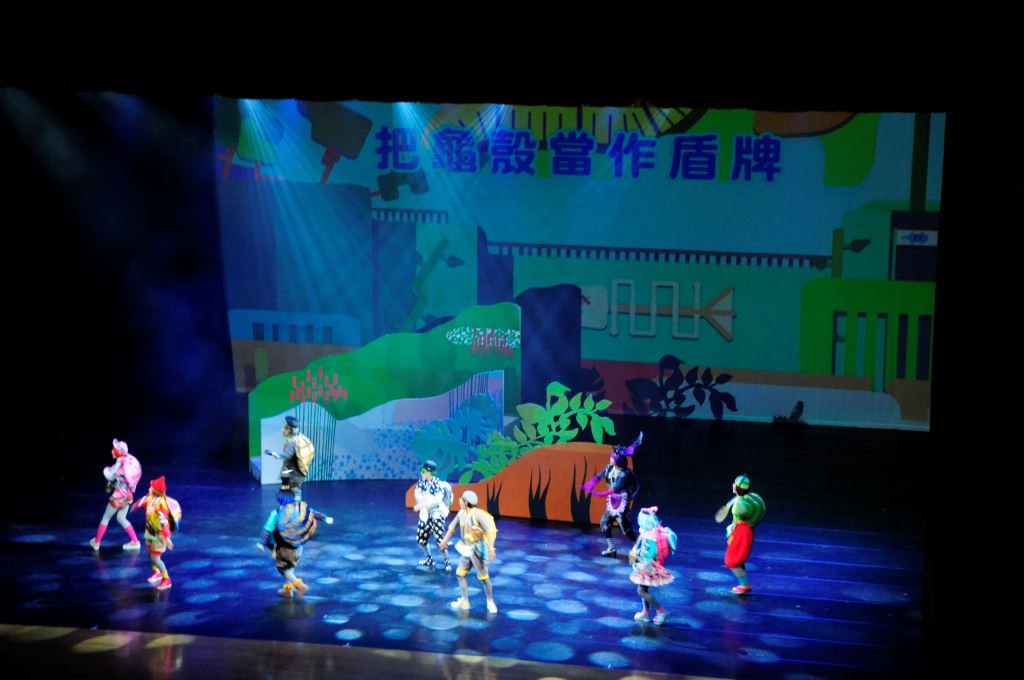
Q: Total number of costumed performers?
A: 9